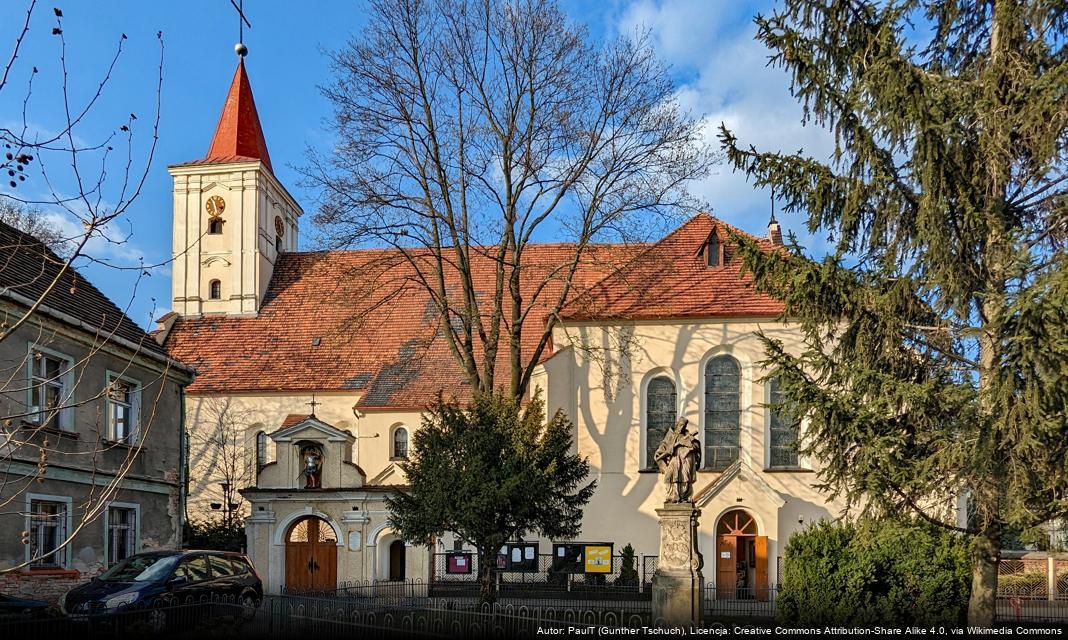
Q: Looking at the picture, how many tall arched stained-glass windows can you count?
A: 3